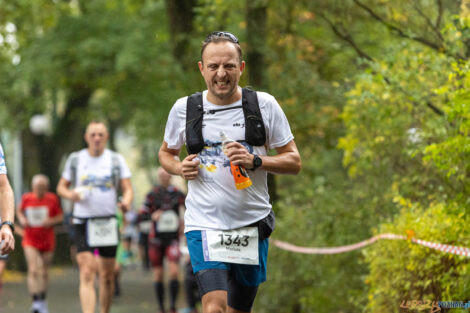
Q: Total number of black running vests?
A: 1